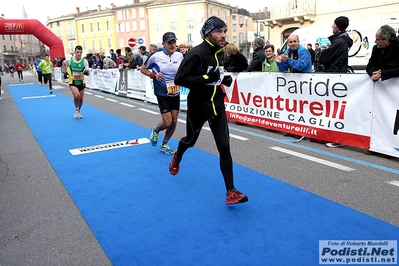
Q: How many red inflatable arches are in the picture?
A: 1